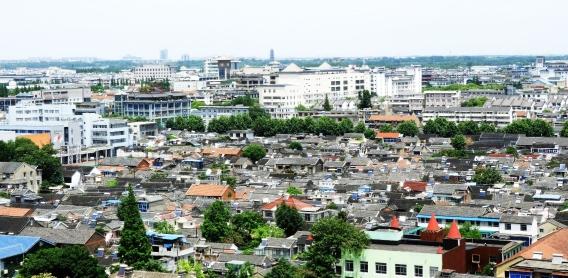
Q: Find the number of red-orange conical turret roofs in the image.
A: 3